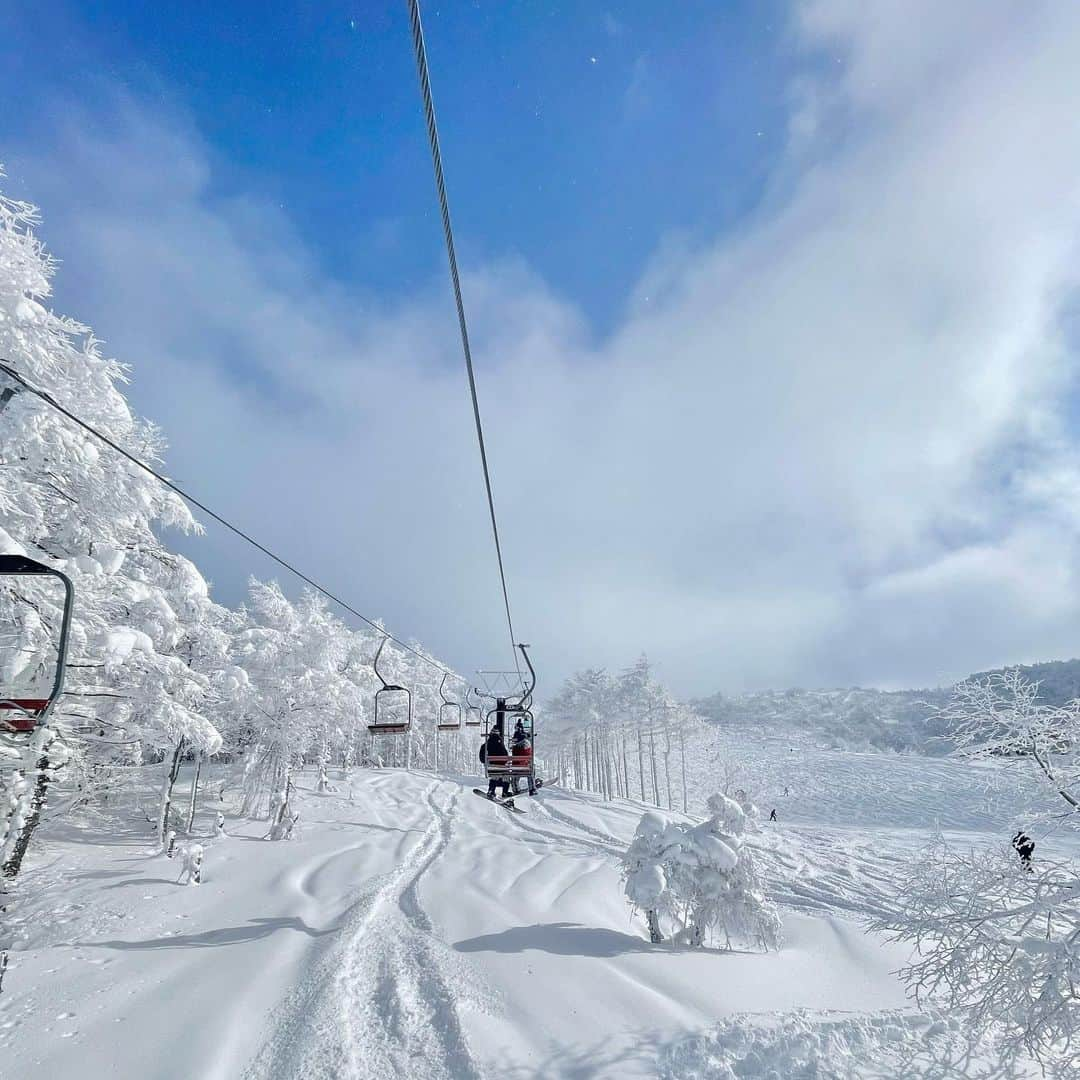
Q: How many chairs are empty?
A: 4